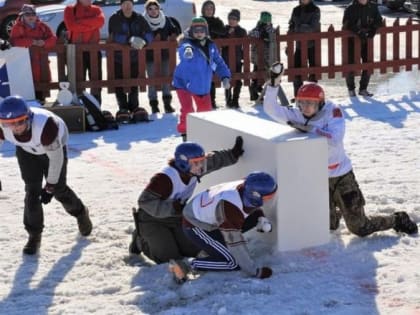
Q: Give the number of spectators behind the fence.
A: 9